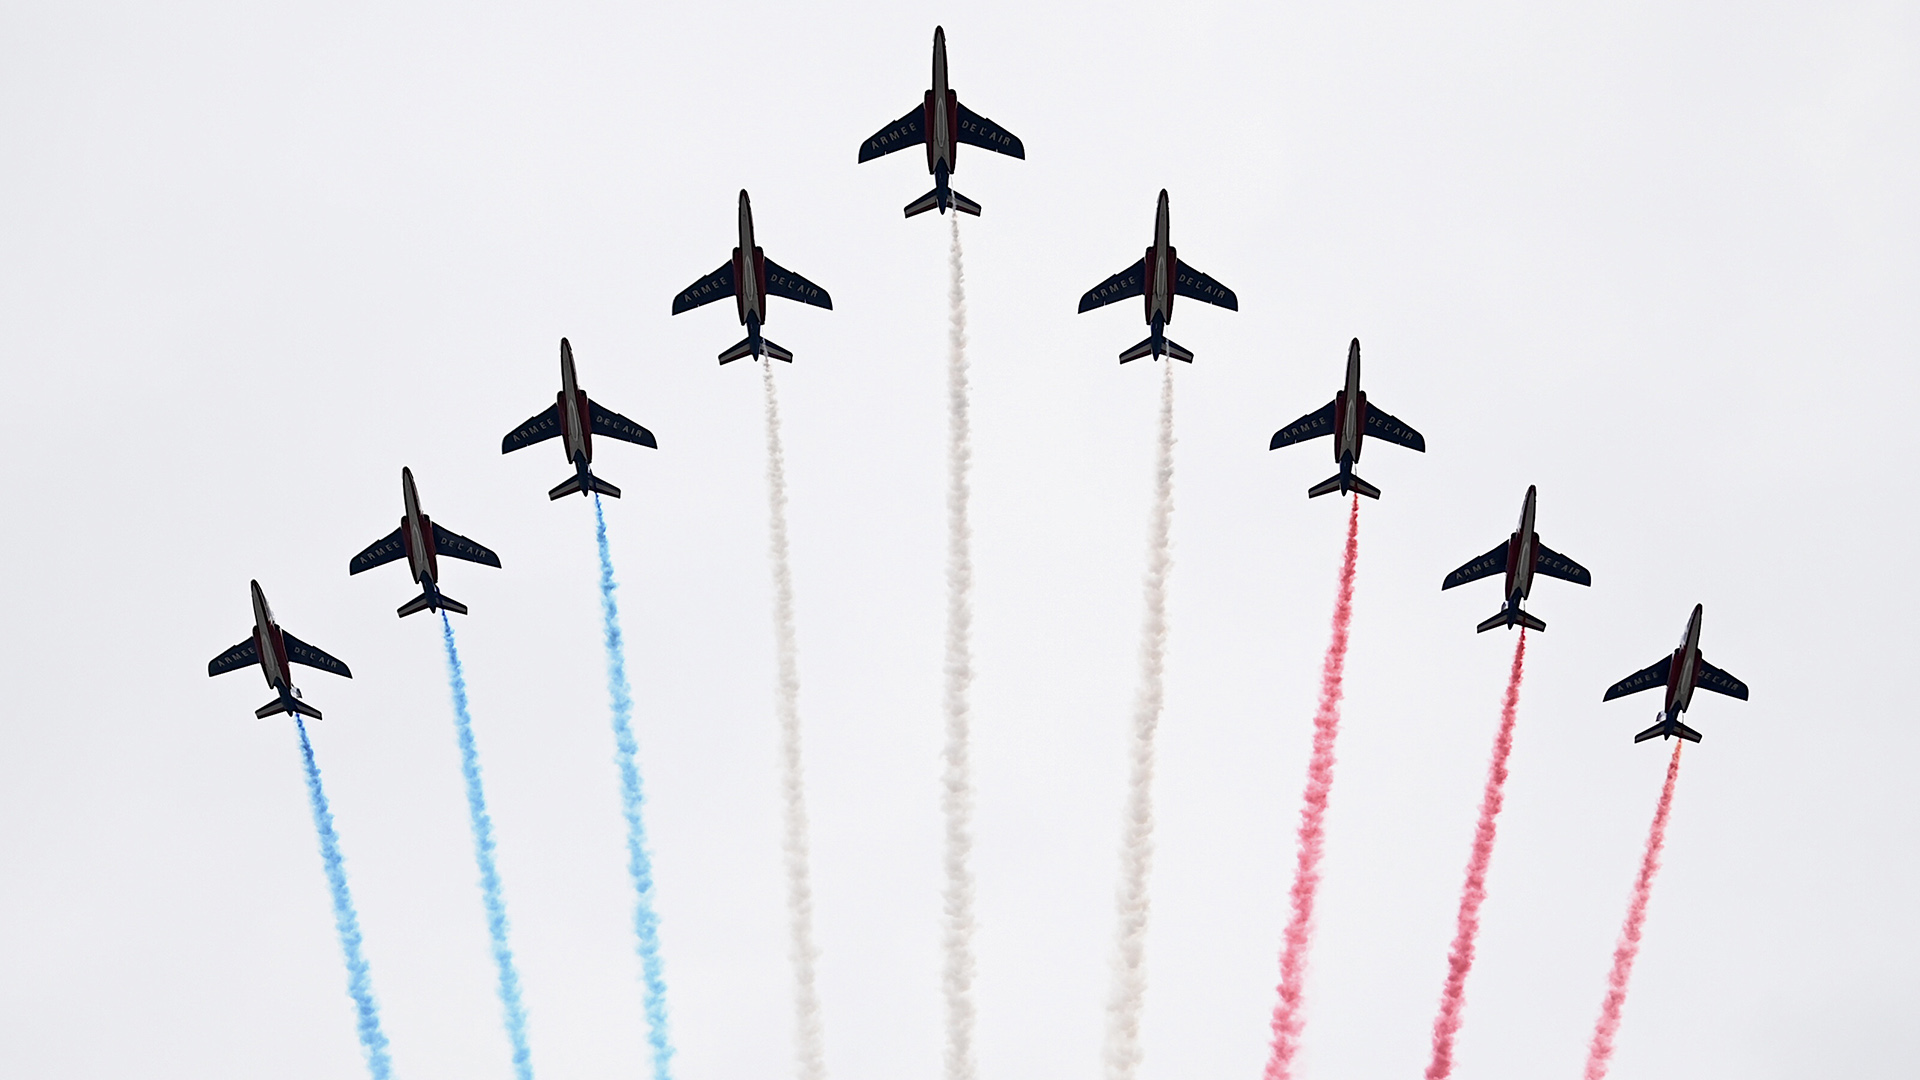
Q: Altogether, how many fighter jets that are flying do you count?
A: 9